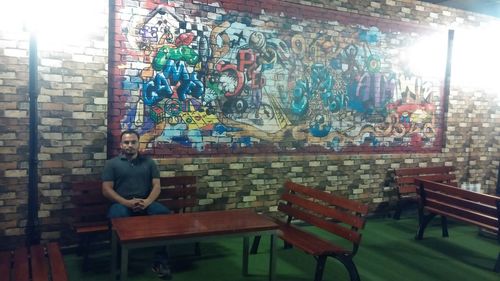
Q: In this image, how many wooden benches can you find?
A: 5